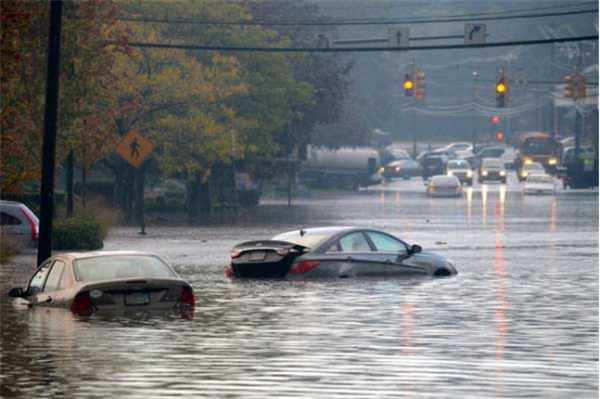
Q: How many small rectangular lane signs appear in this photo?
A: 2